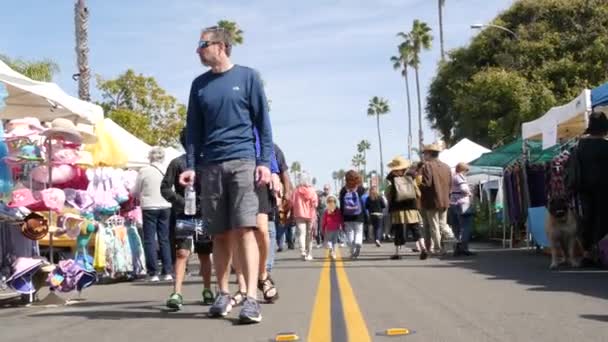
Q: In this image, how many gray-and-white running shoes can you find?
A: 2